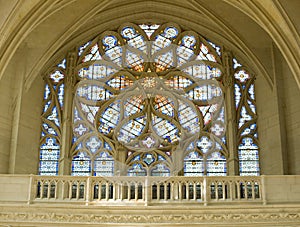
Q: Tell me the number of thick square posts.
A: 5